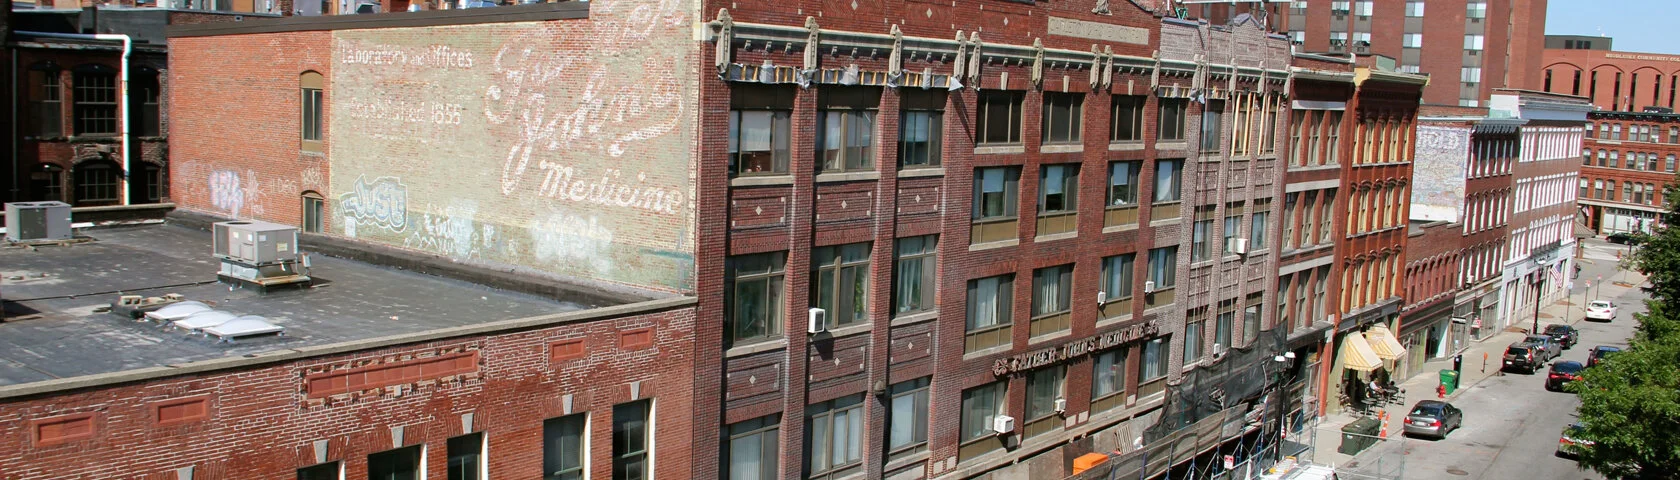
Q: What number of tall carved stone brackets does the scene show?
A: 14